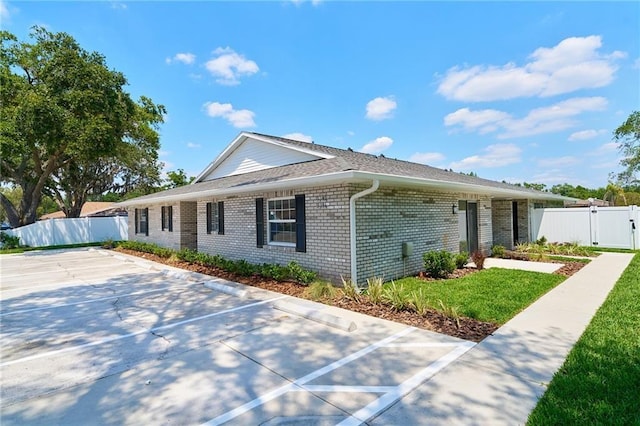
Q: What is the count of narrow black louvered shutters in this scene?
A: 8